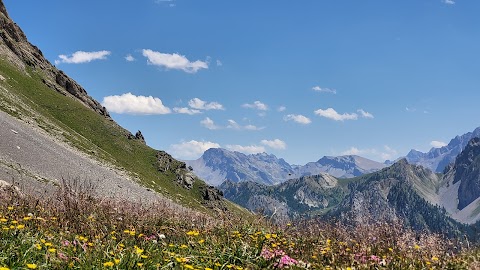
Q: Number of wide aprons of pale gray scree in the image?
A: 2